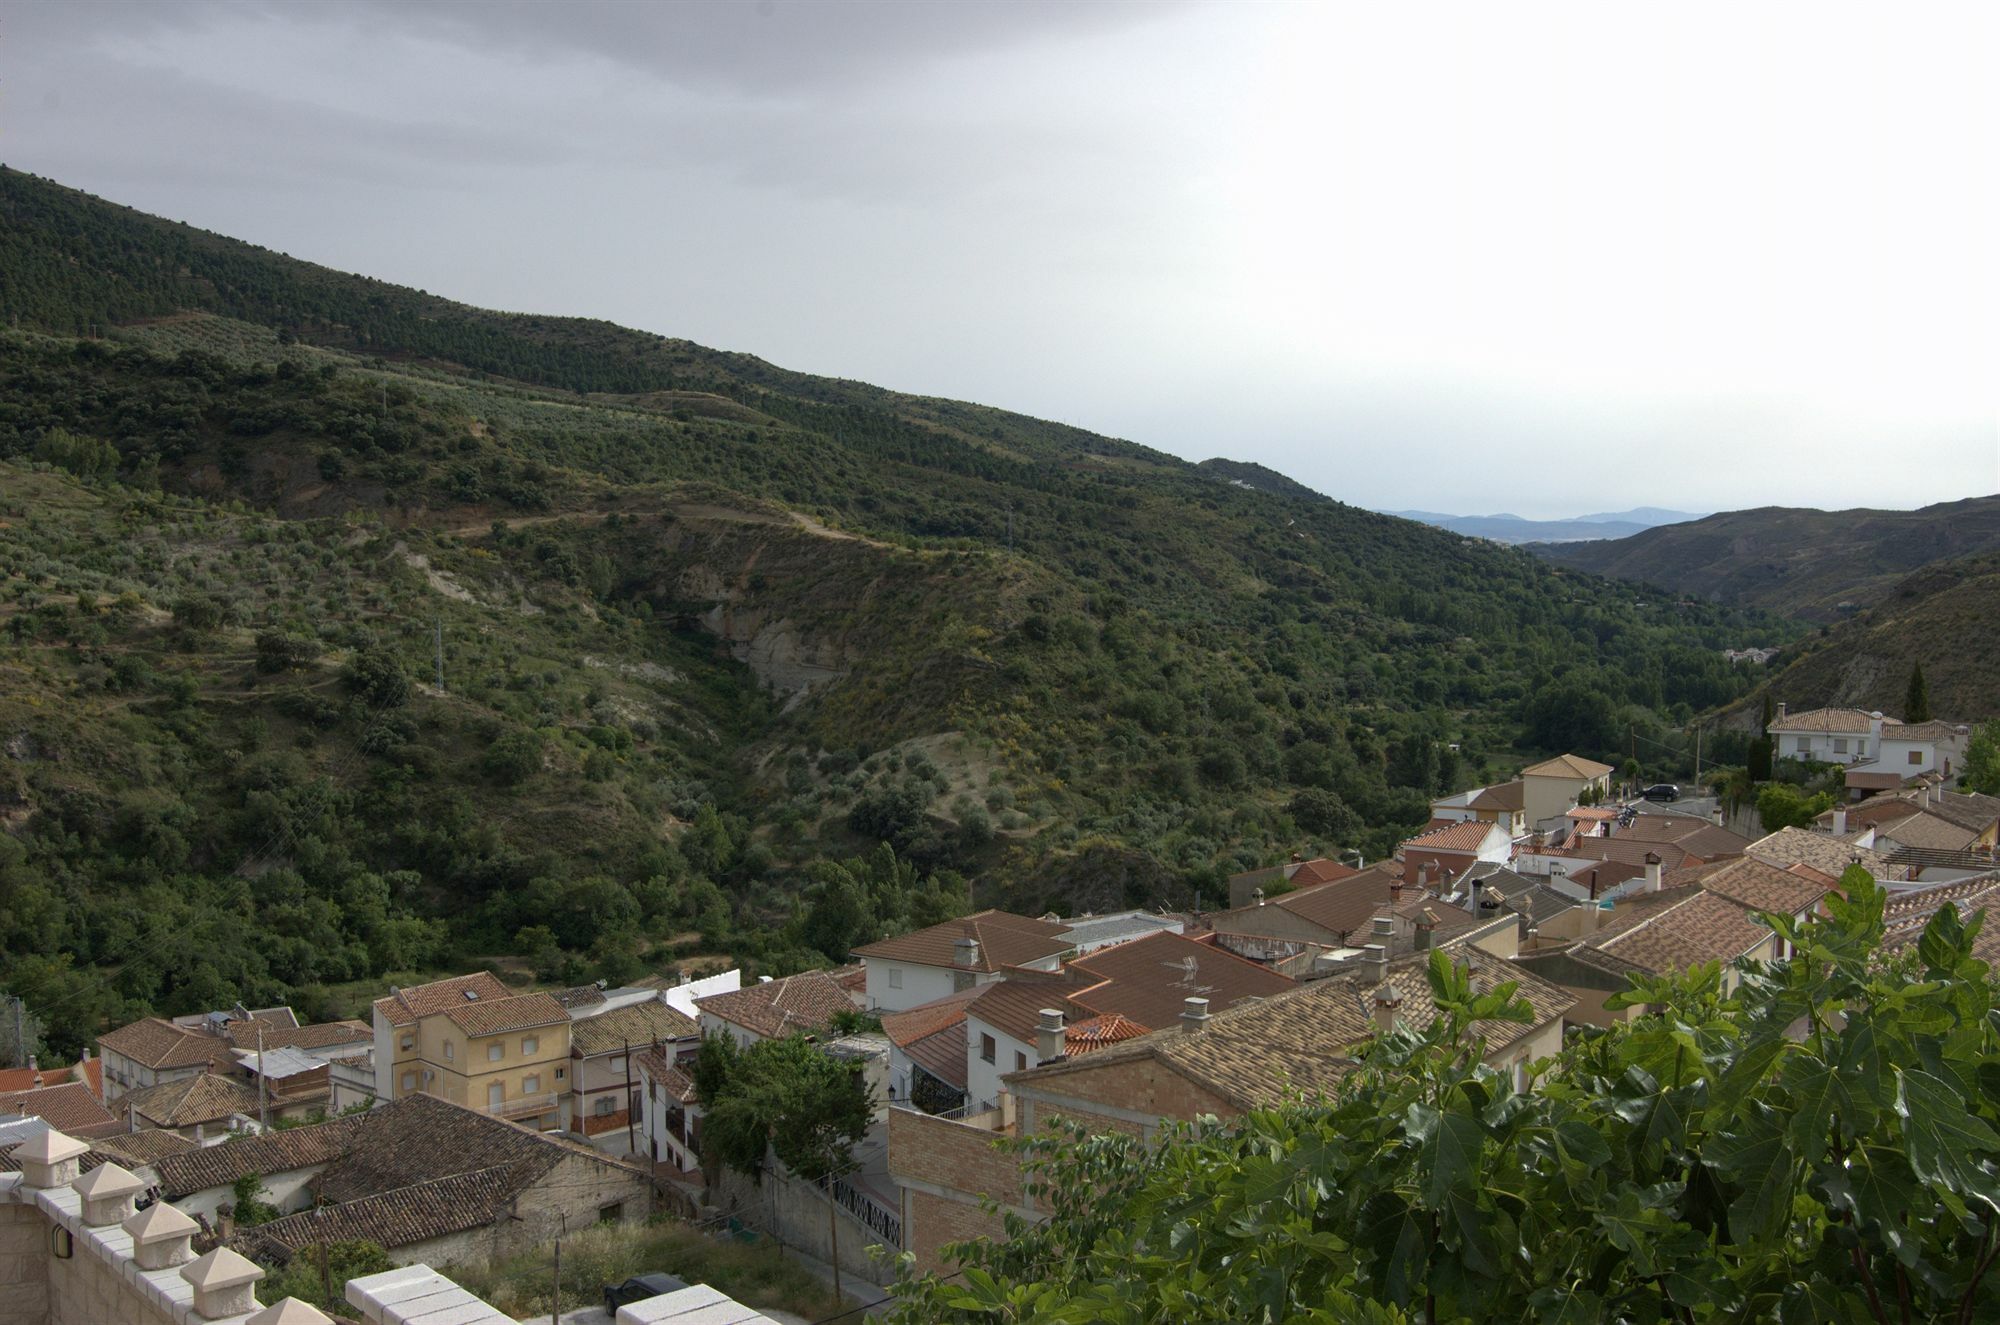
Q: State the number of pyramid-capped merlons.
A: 5